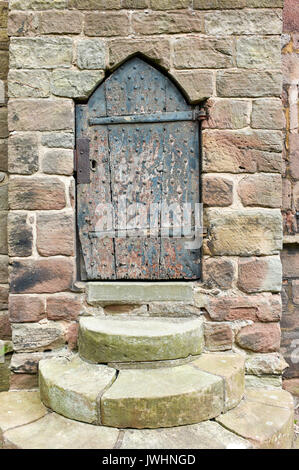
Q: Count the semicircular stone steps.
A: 3